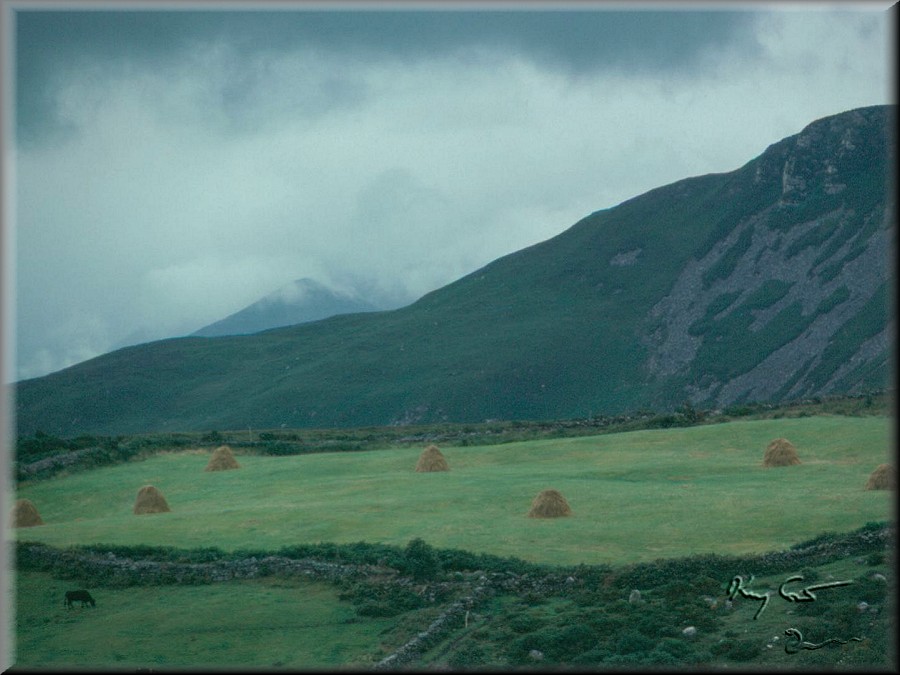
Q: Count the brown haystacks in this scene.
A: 7